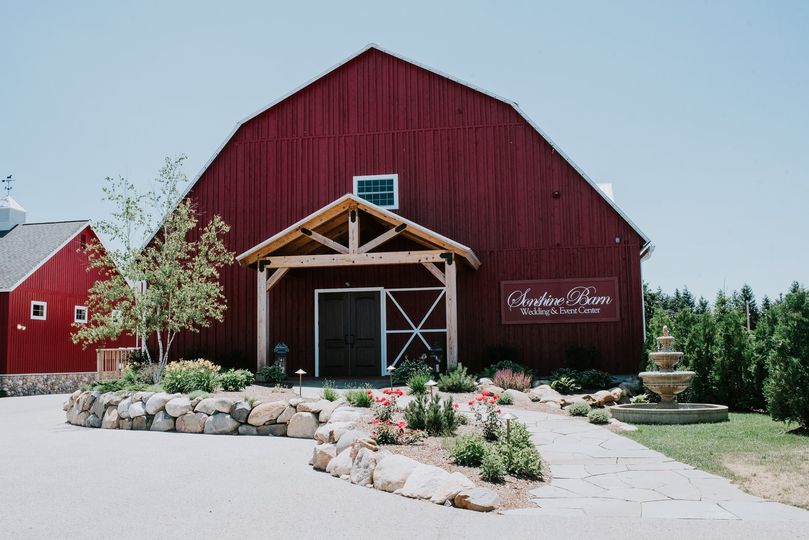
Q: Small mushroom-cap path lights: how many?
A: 4